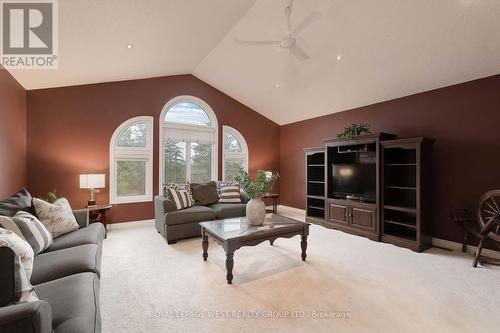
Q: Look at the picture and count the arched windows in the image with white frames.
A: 3